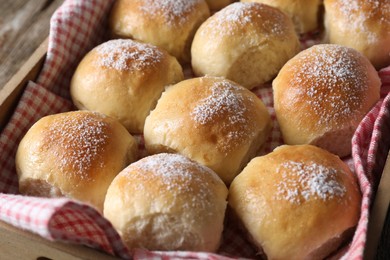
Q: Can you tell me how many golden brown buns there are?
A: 11